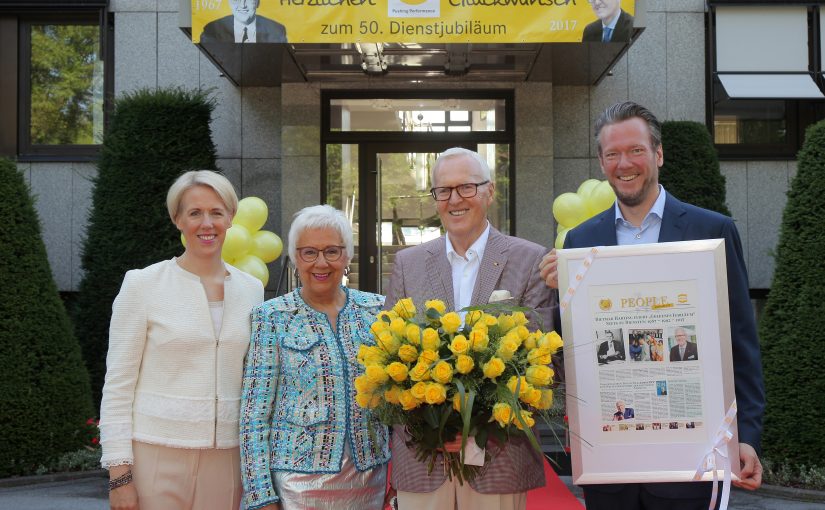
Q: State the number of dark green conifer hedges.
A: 4